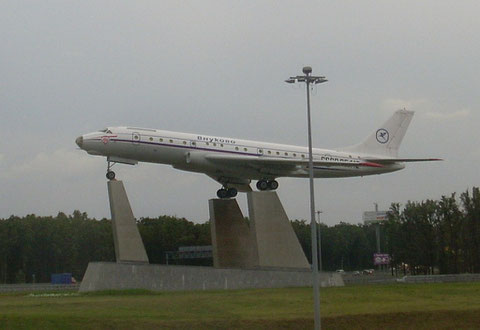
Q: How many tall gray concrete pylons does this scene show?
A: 3